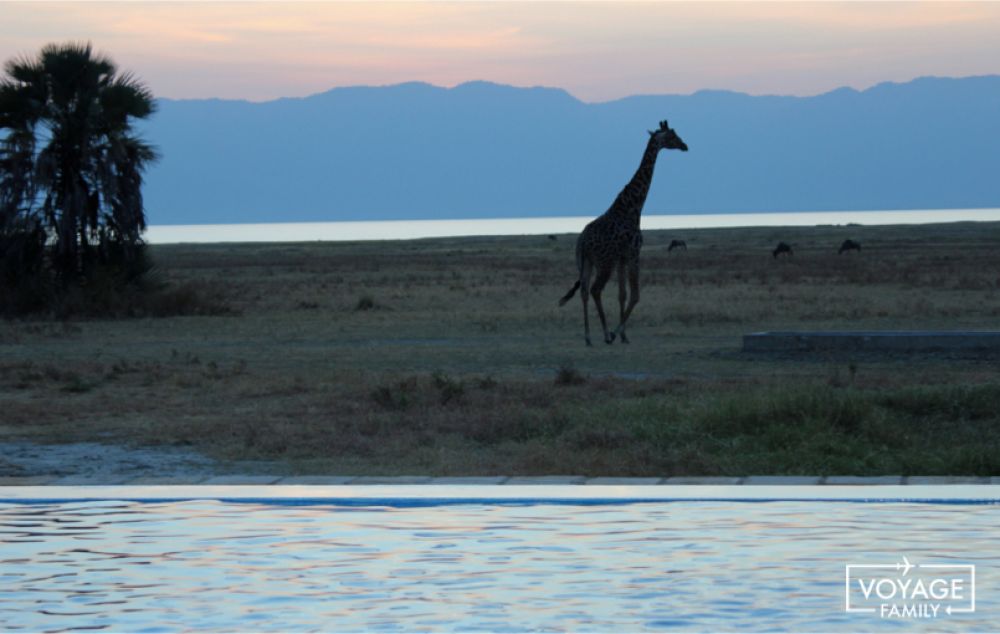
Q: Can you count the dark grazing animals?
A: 3